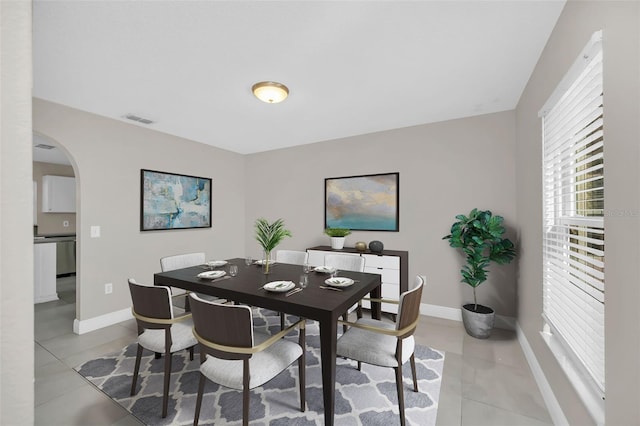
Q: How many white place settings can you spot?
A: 6